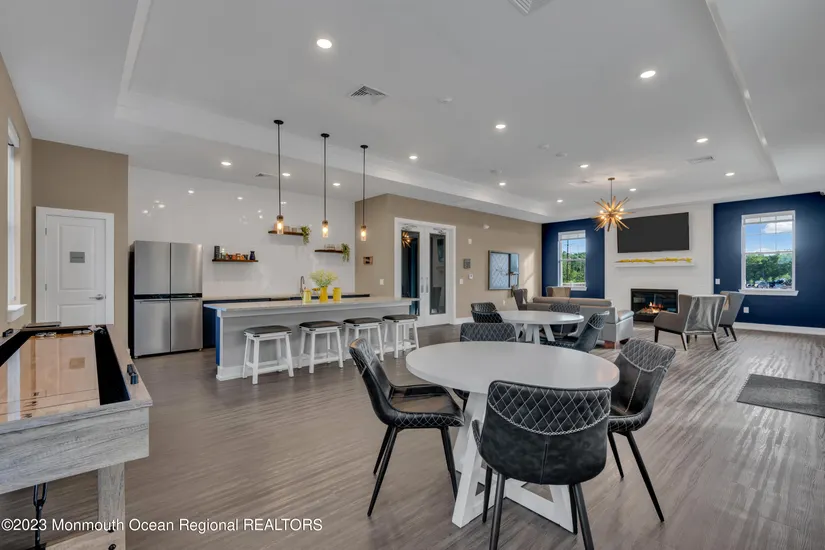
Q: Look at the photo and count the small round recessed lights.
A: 13